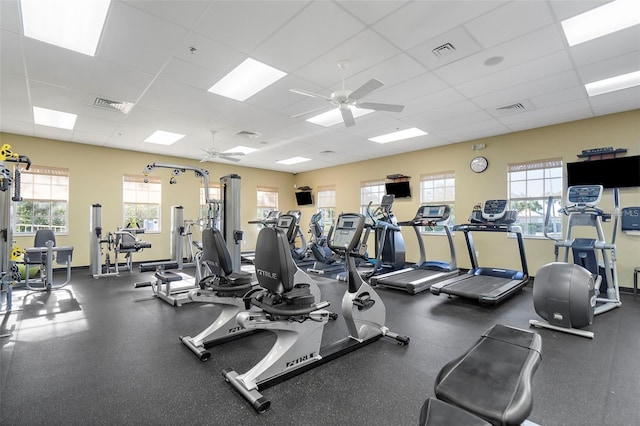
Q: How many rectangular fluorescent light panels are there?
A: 10